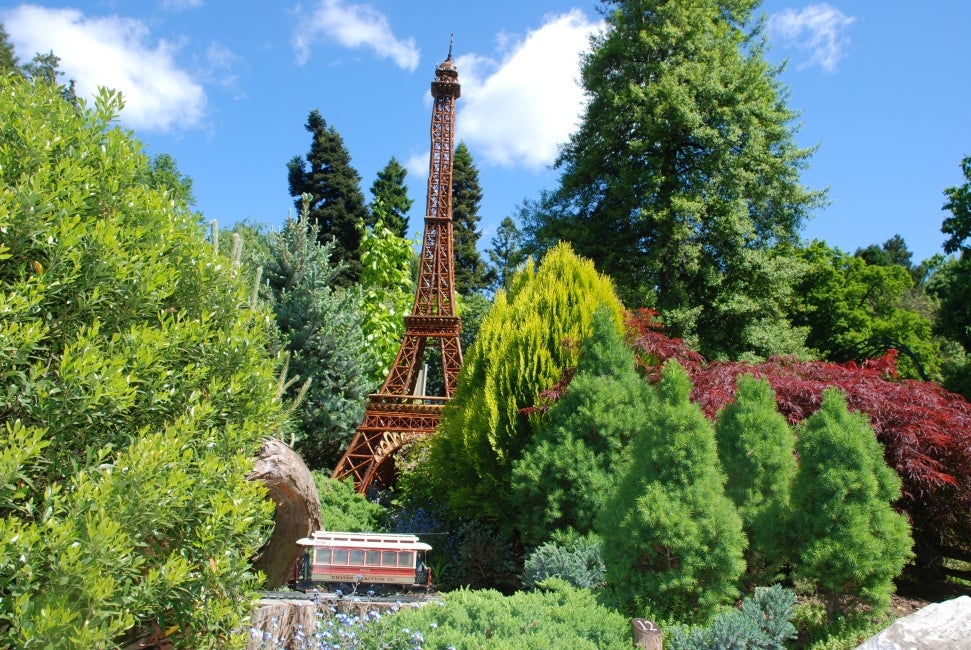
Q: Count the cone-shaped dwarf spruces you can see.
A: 4